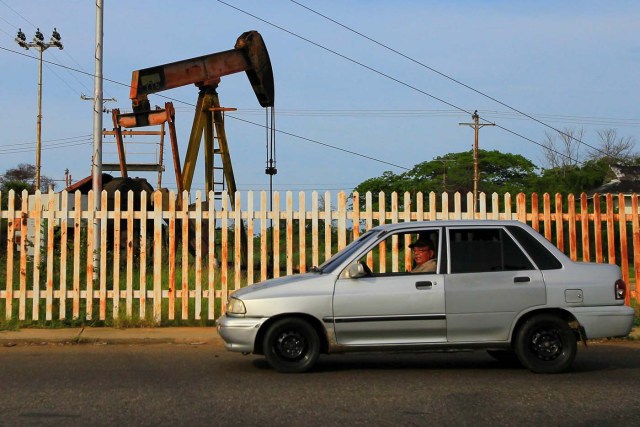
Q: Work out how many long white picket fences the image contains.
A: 1